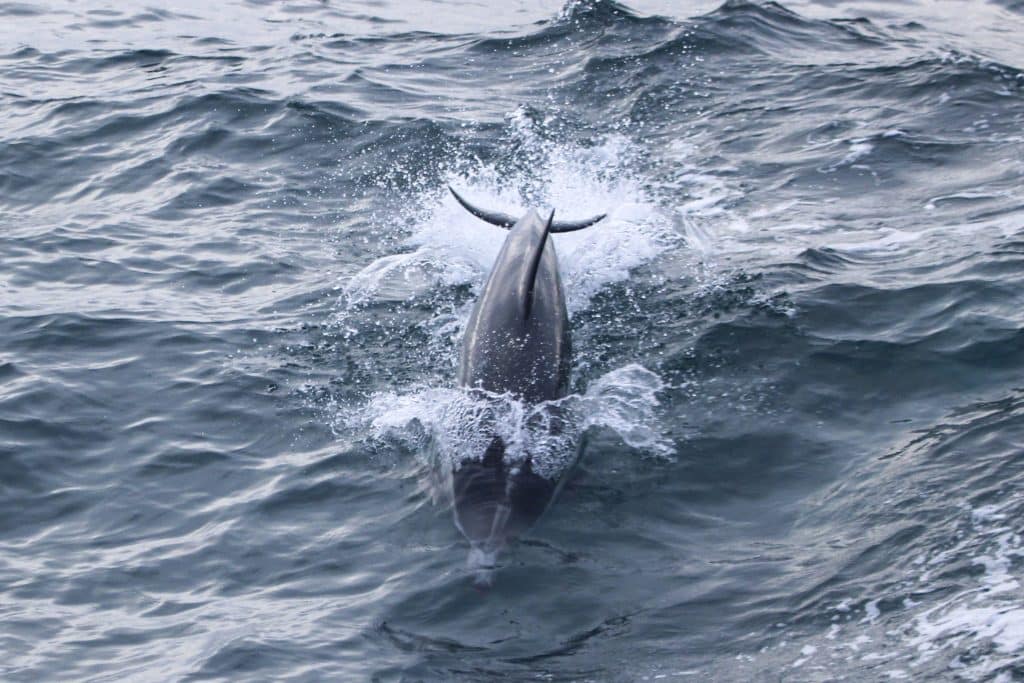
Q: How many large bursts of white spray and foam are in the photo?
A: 2